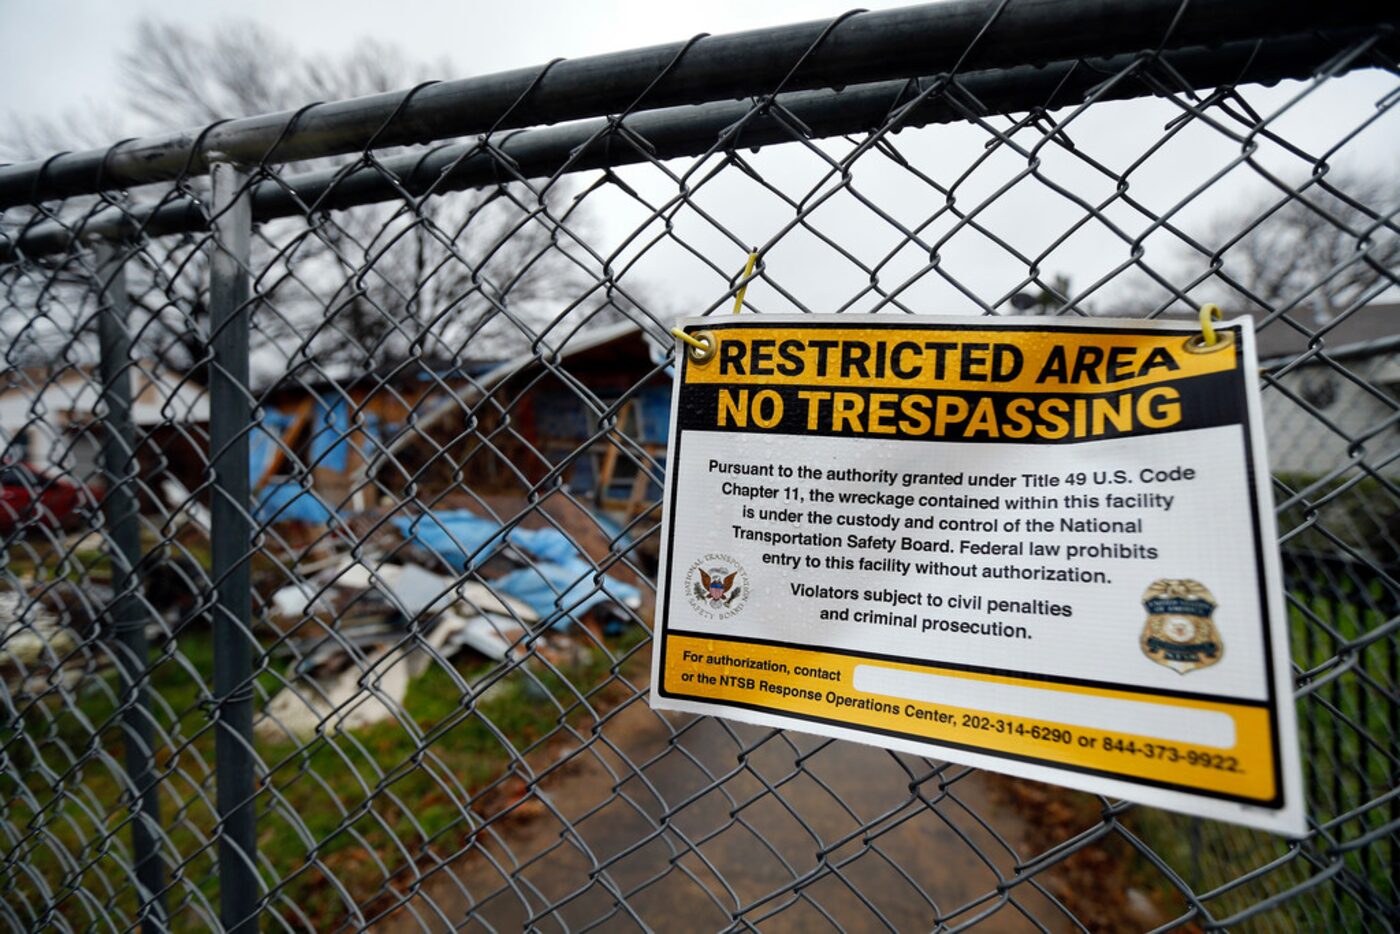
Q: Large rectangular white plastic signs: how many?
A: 1